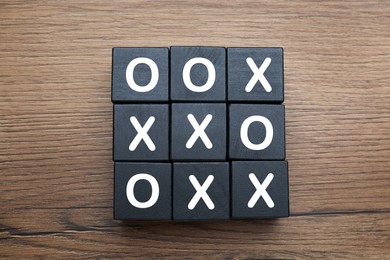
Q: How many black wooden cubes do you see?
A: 9